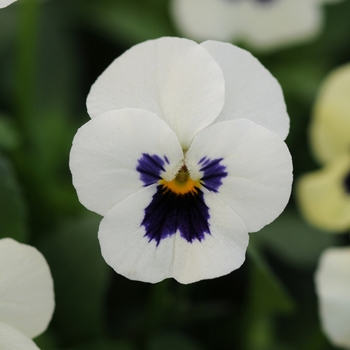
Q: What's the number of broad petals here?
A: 5